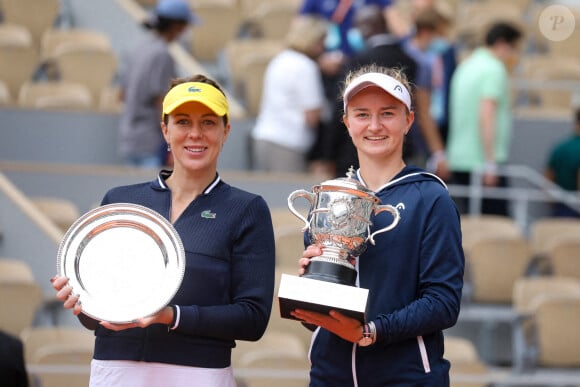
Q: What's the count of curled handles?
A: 2